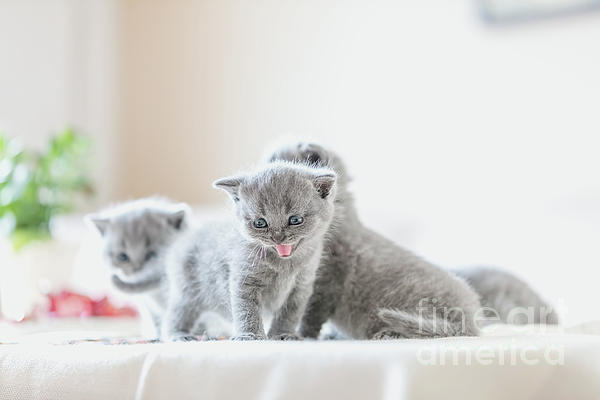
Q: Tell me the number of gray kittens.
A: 4